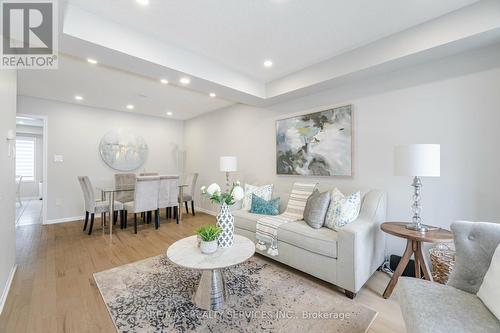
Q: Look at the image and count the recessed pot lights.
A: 9